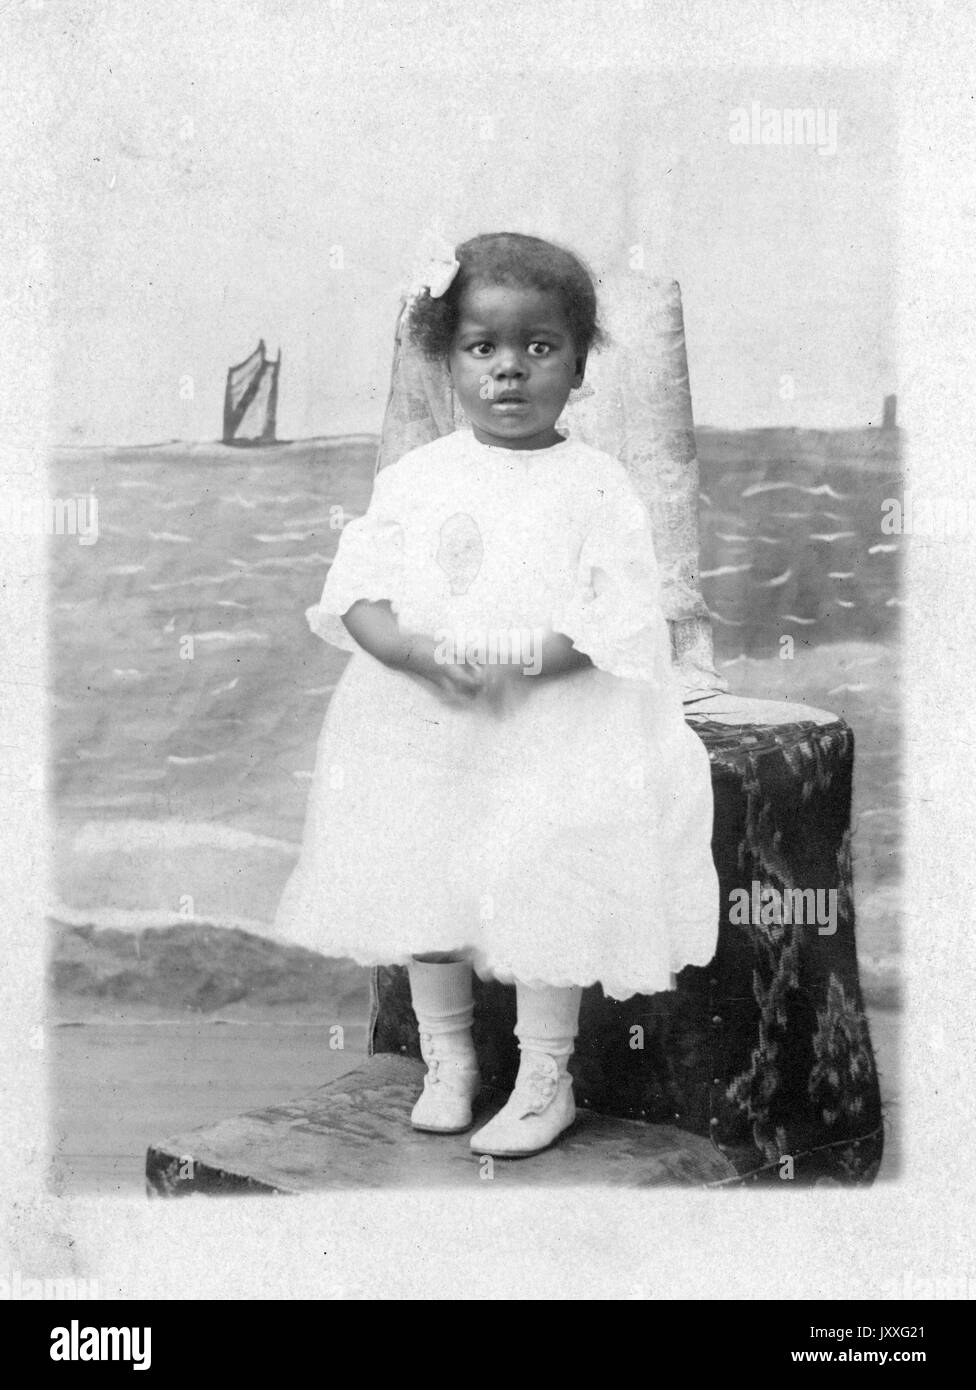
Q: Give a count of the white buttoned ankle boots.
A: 2